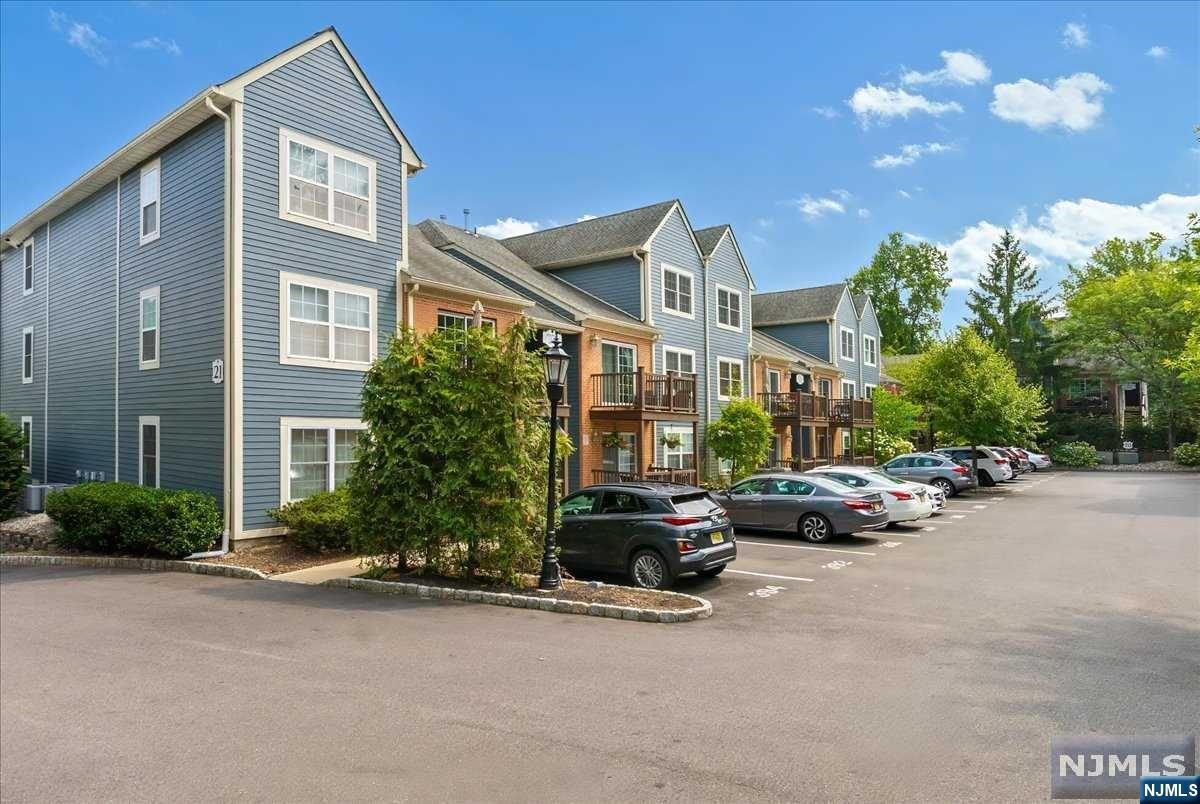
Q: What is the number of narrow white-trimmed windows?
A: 6